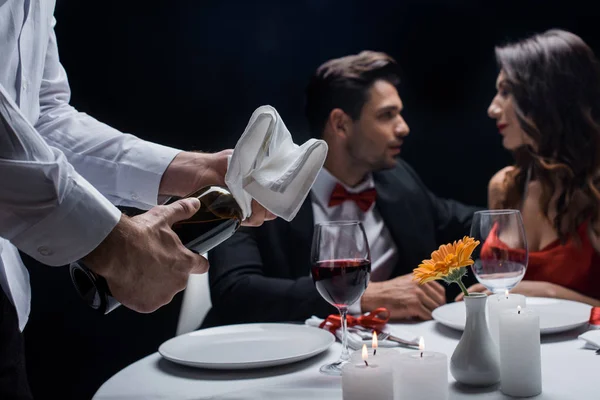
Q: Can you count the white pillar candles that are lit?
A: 5